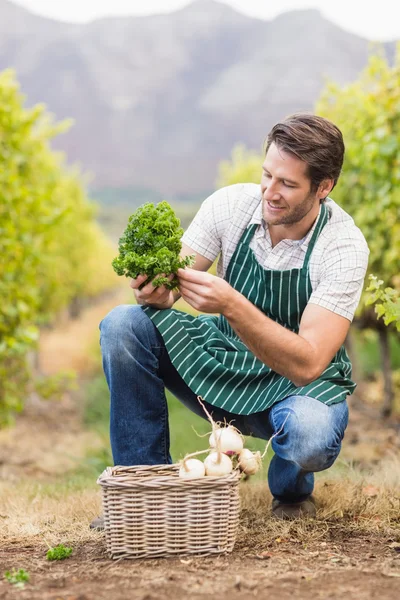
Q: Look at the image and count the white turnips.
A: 4